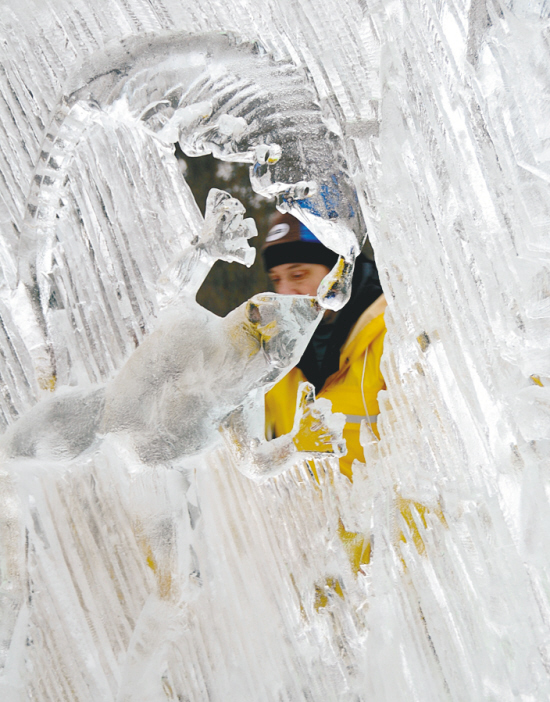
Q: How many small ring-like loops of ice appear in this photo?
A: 2